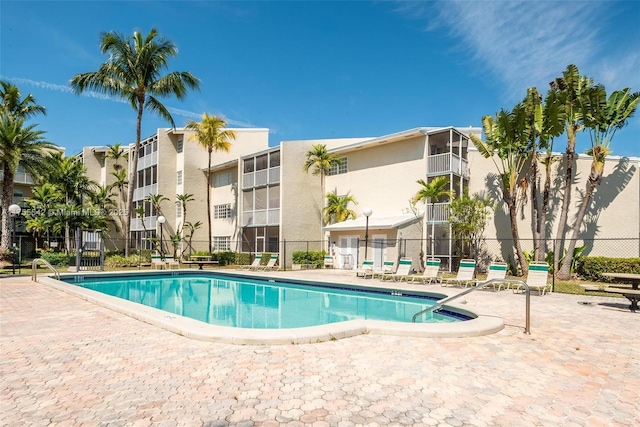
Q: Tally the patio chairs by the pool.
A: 12